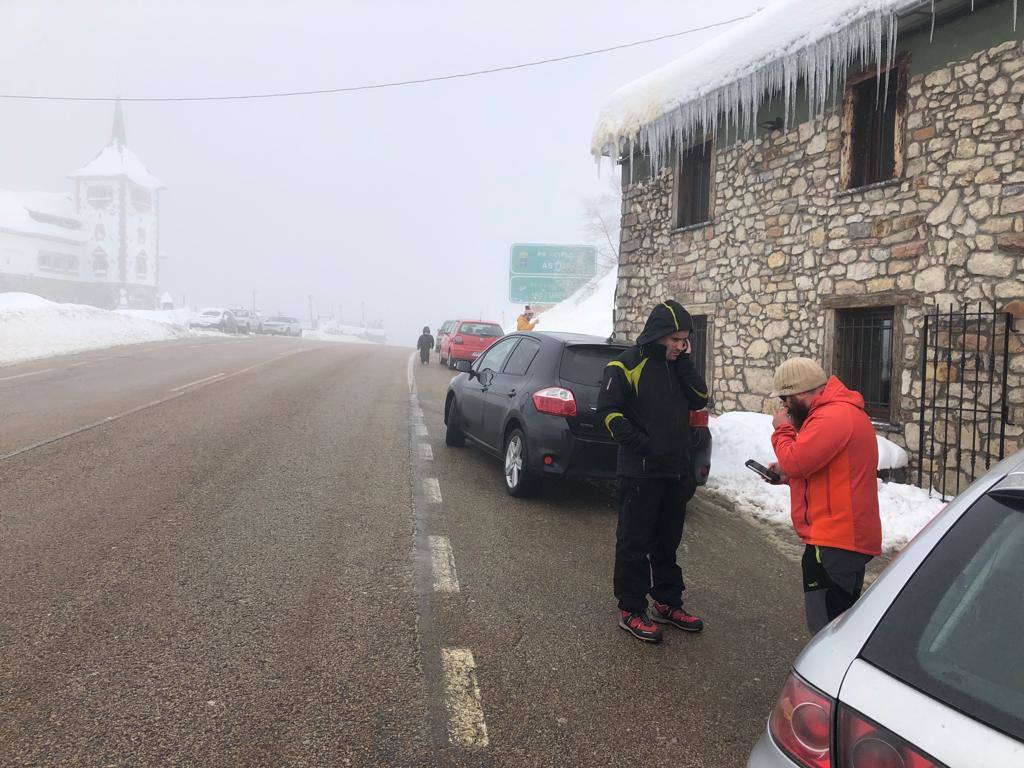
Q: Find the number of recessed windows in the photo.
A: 4